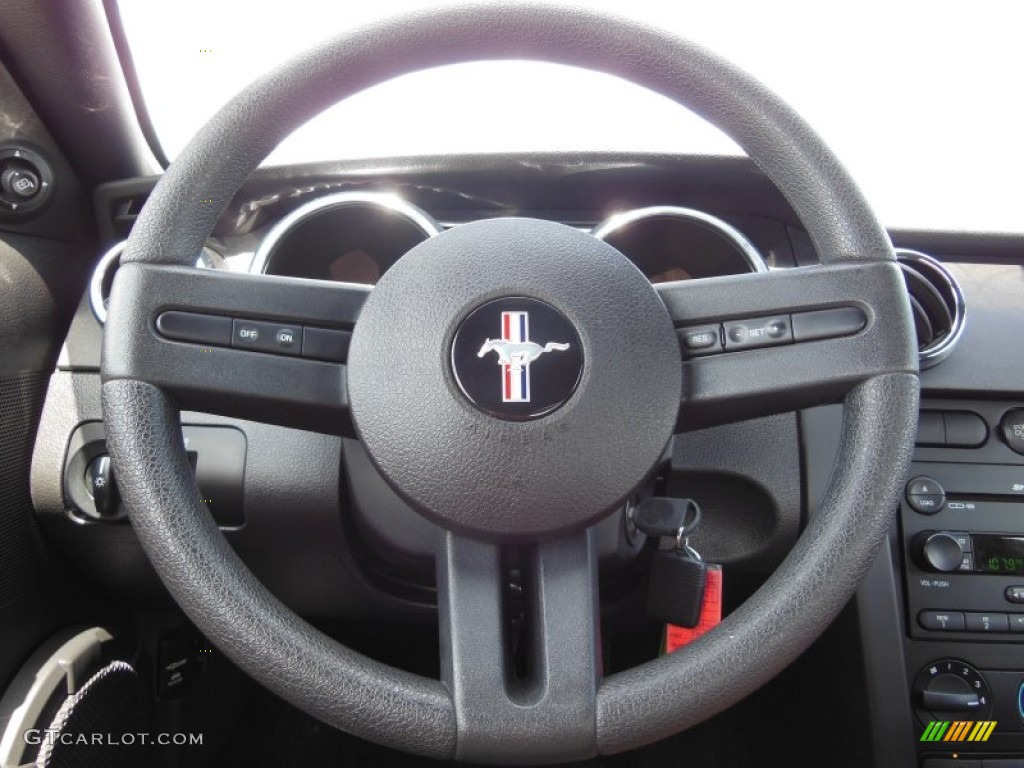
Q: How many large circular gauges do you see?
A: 2